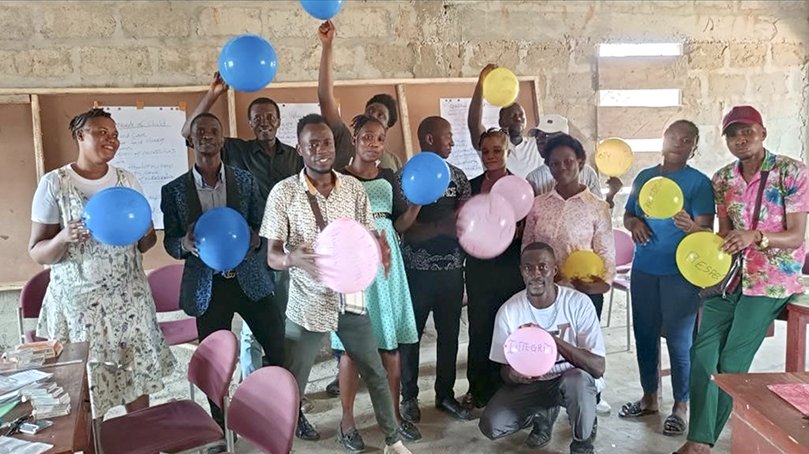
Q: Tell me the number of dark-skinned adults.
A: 14